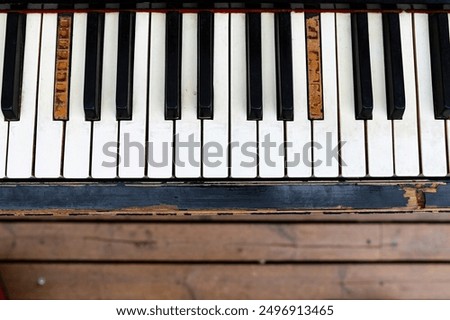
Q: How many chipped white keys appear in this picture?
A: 0